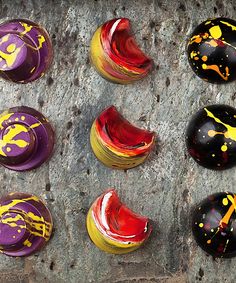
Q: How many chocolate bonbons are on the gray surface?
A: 9